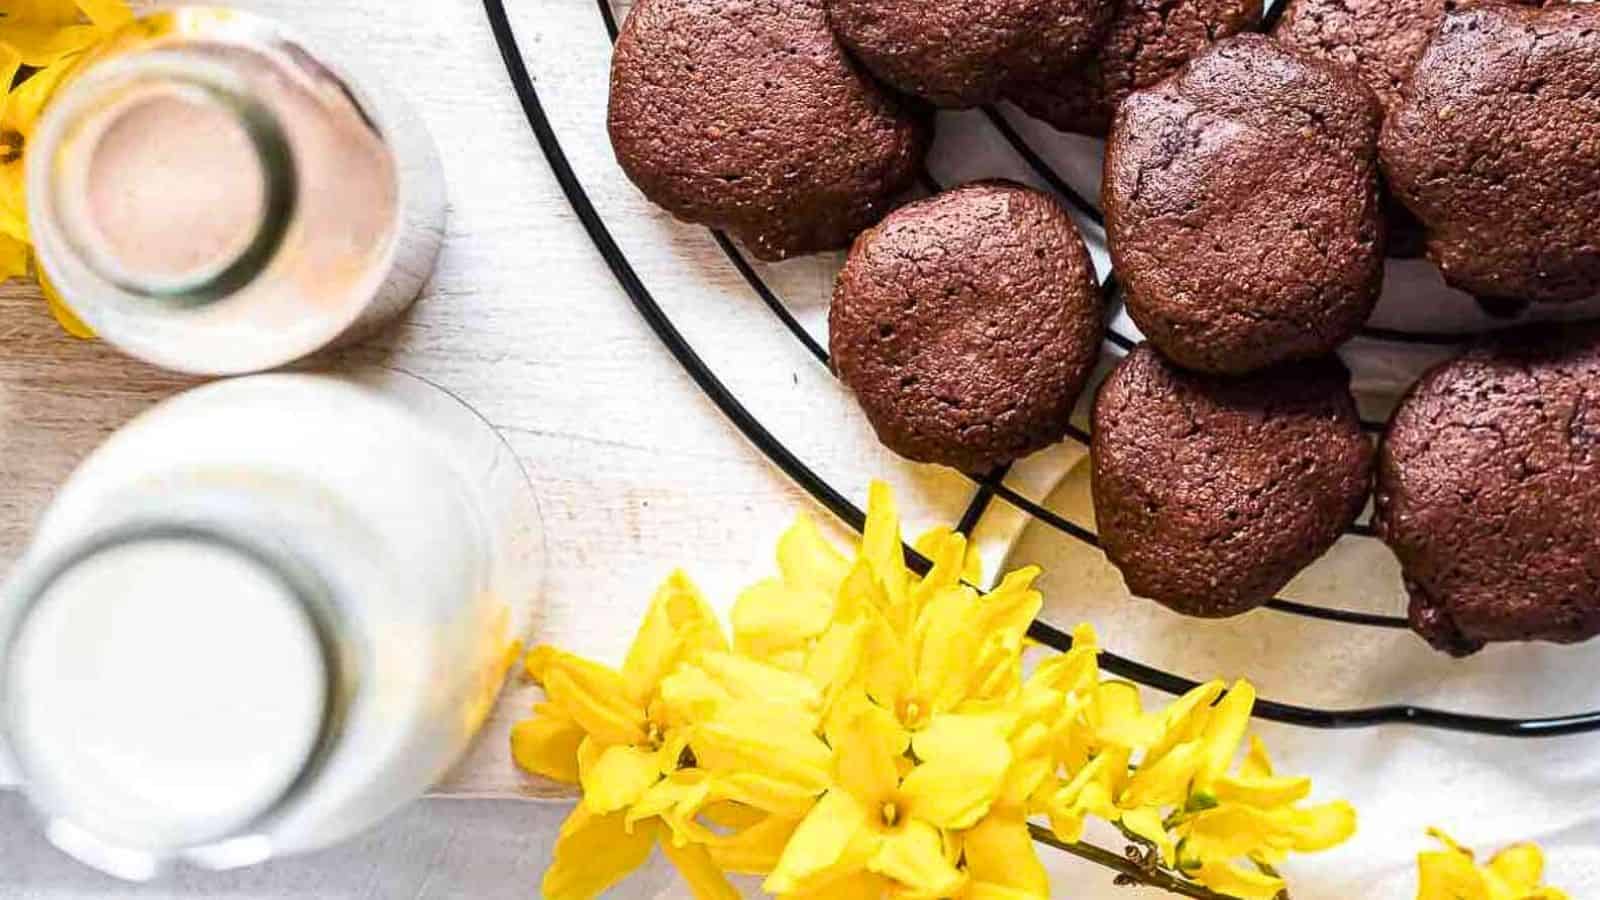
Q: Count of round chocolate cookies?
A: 9